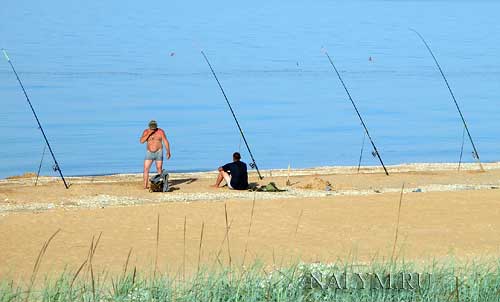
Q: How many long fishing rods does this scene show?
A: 4